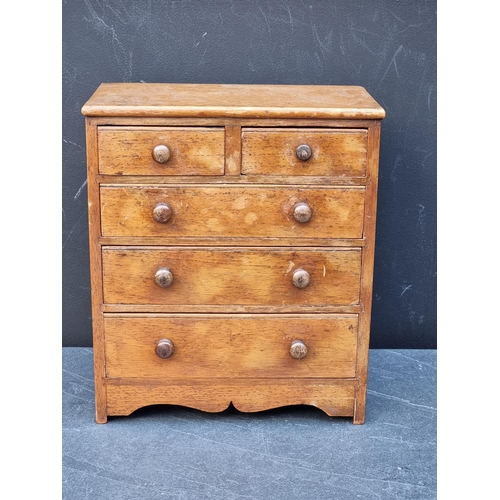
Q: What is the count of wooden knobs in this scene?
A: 8